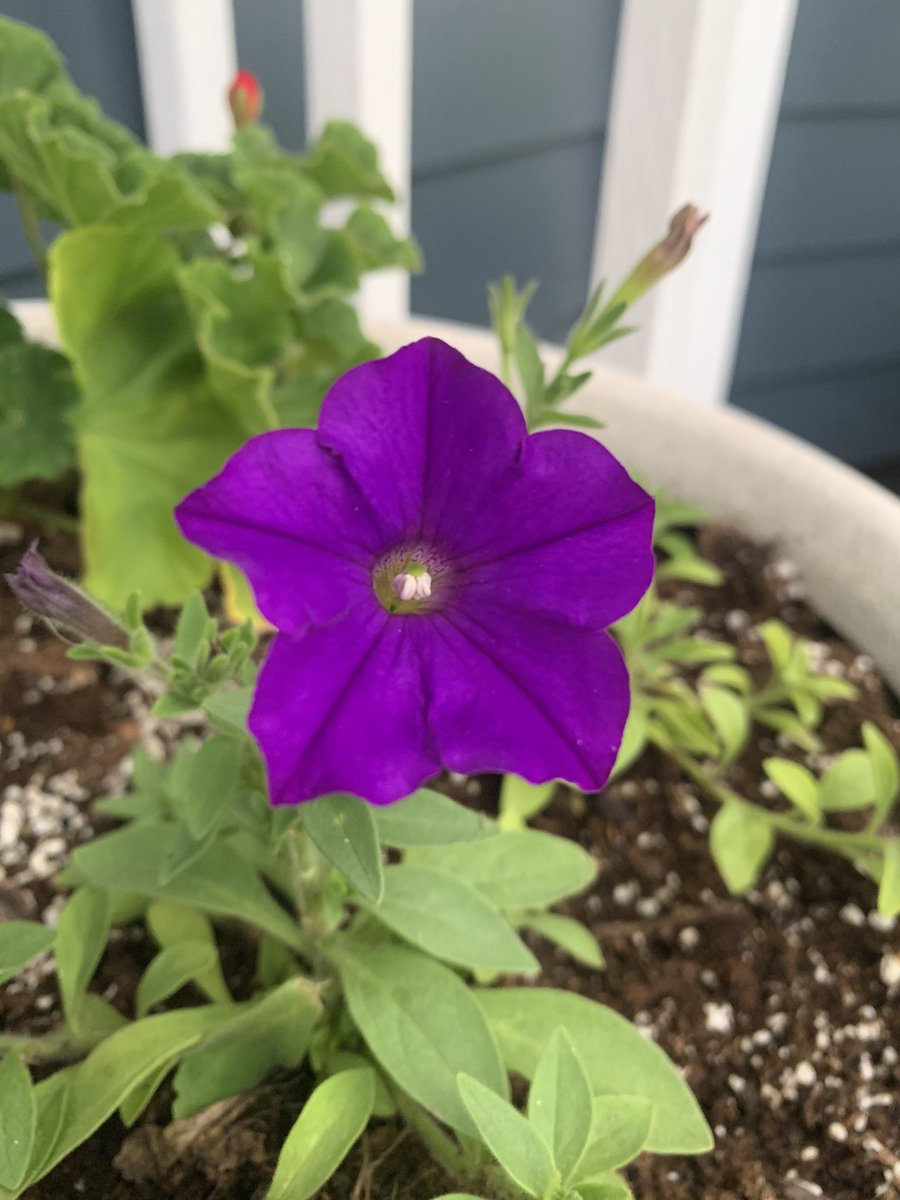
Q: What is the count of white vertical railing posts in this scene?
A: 3